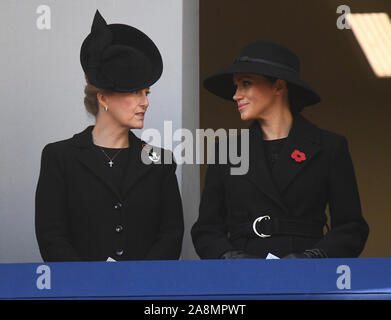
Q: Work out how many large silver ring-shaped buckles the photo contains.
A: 1